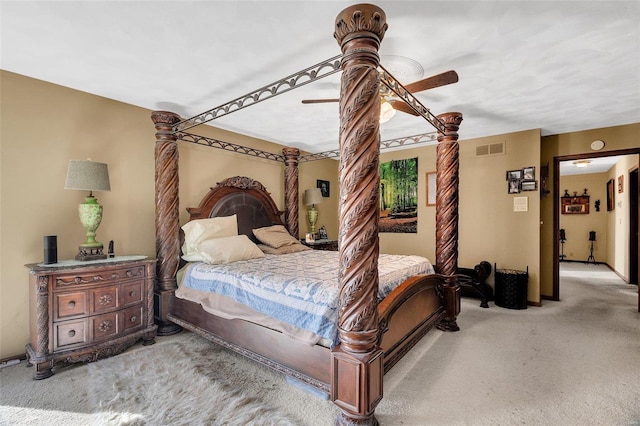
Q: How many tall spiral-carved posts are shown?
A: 4